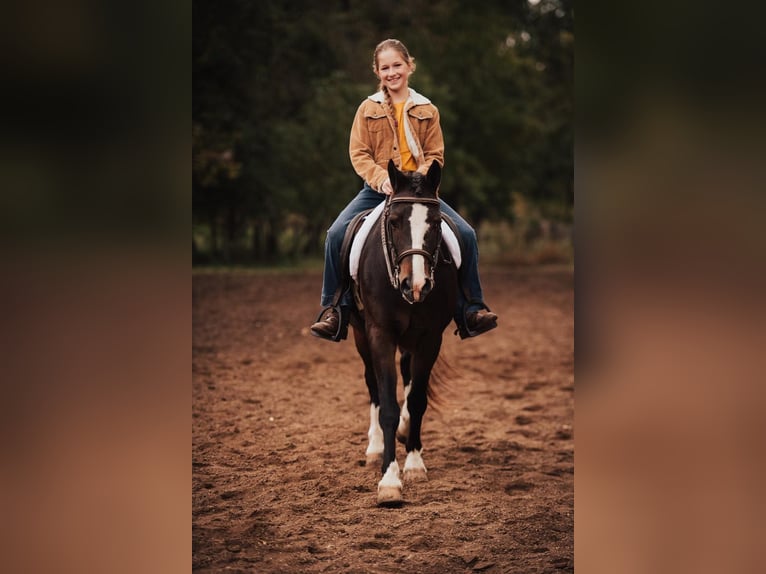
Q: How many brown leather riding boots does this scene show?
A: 2